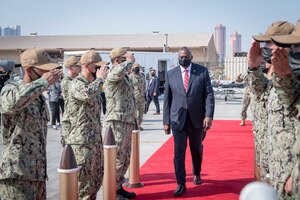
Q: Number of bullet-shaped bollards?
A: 3